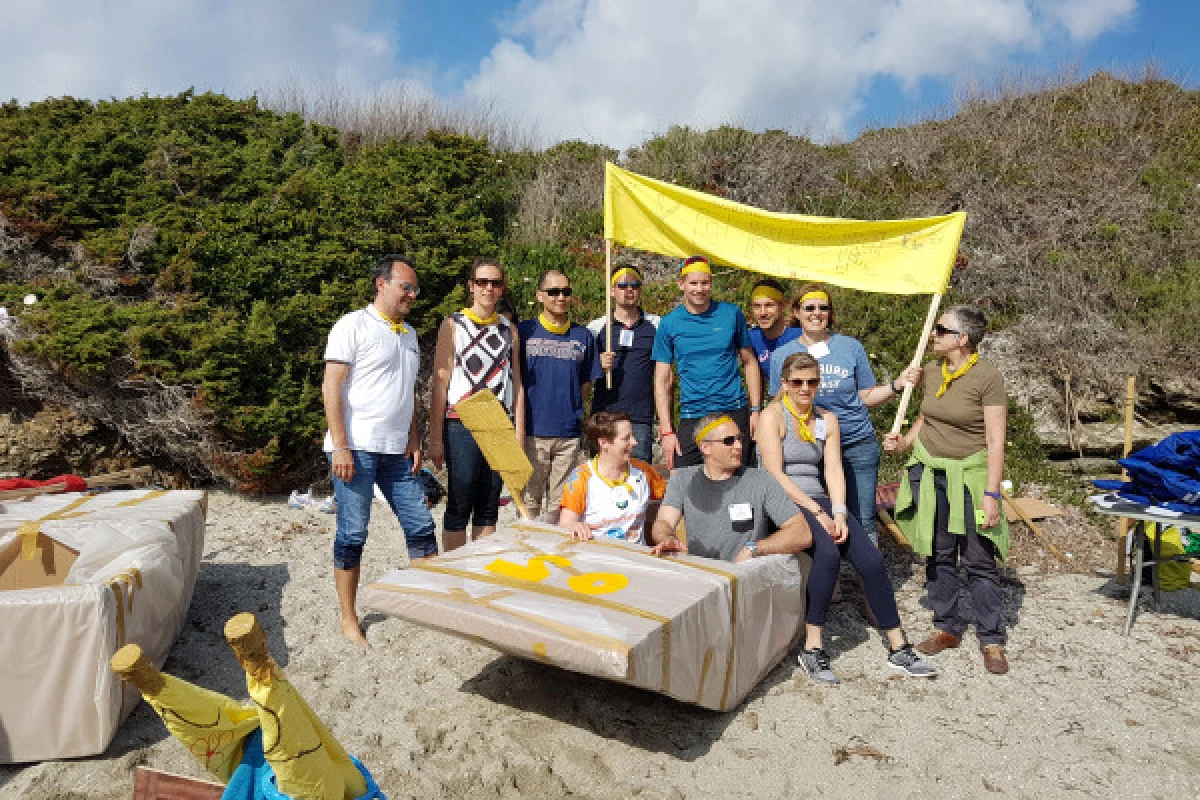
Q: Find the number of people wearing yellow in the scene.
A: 11